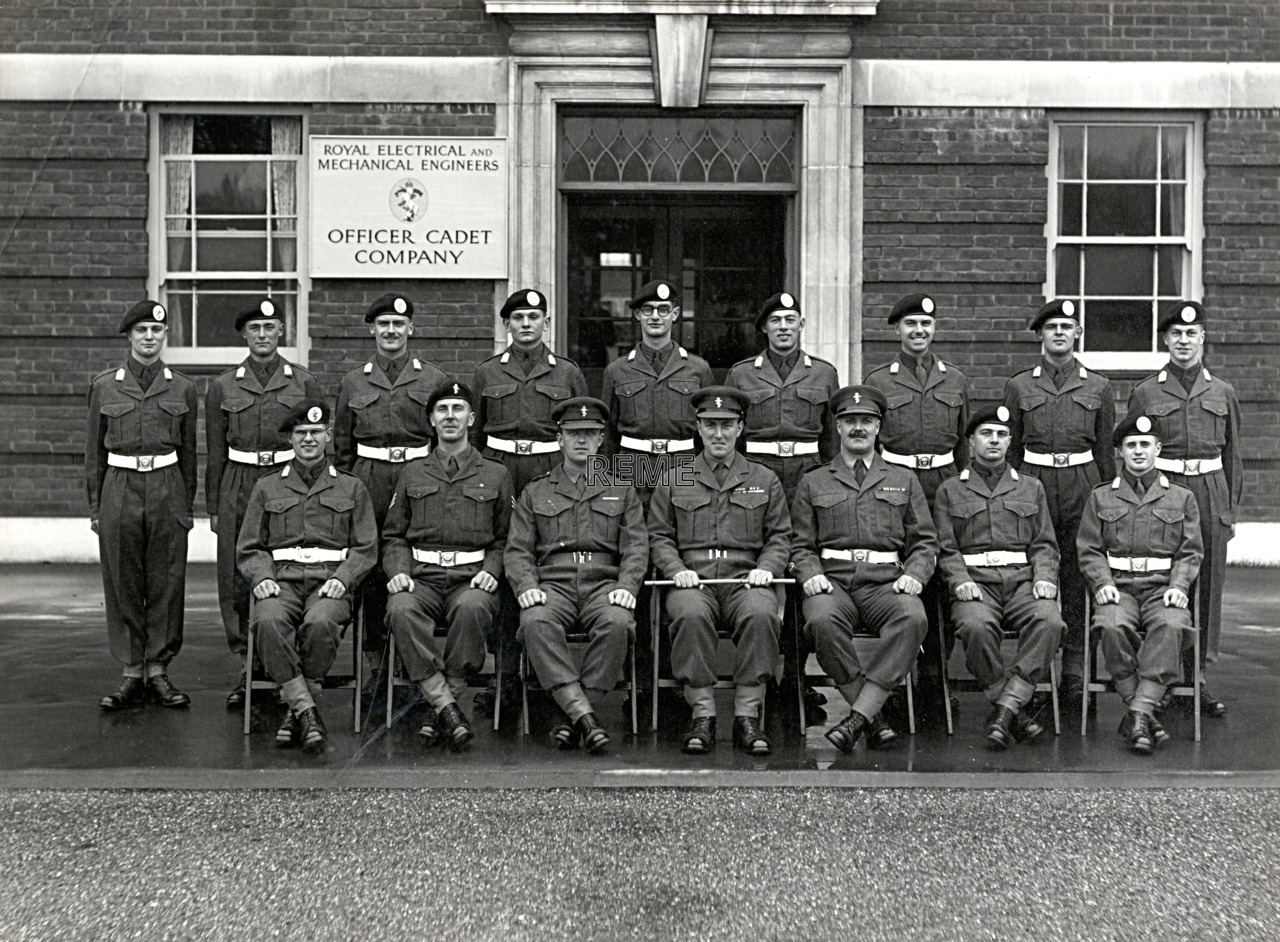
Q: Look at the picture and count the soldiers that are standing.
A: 9